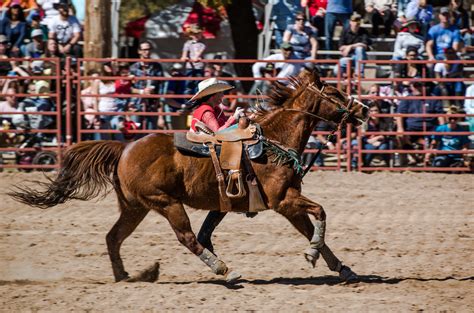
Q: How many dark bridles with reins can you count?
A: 1